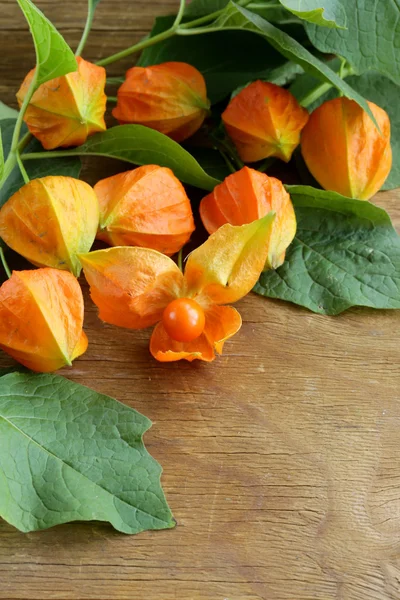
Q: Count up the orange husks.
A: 9